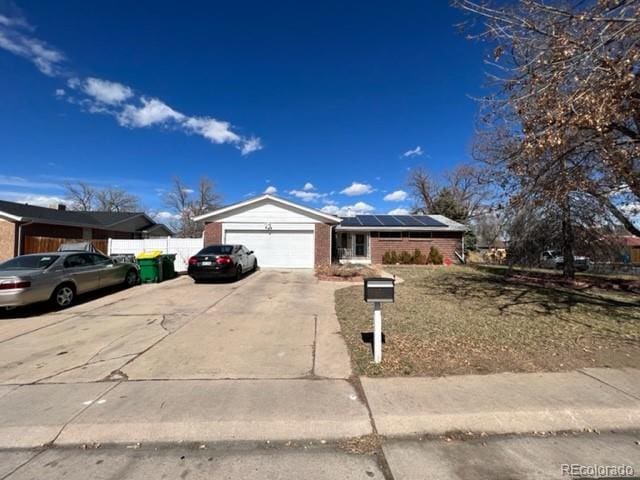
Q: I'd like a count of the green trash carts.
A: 2